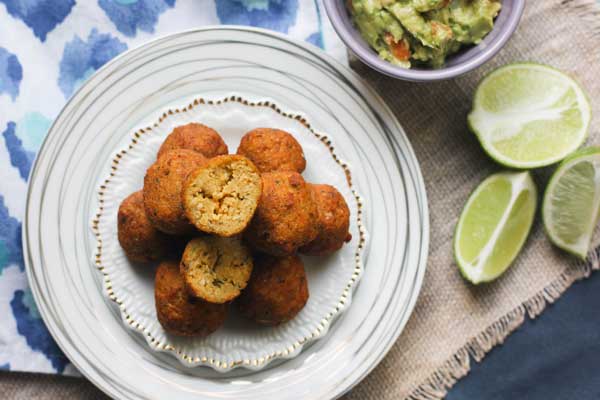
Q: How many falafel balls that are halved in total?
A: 2